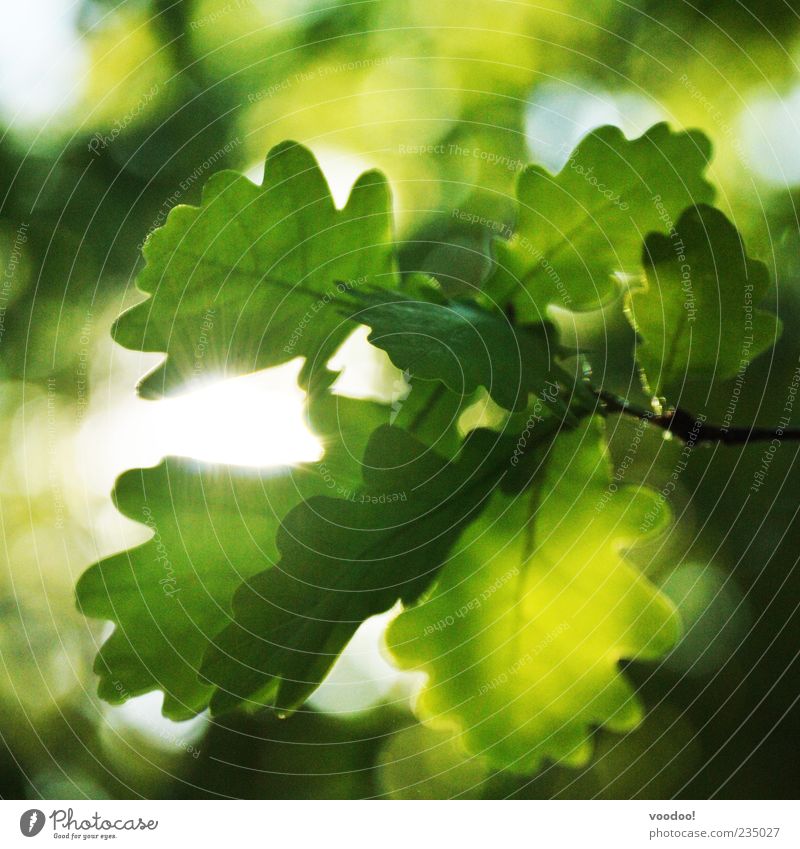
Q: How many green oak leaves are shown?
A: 7